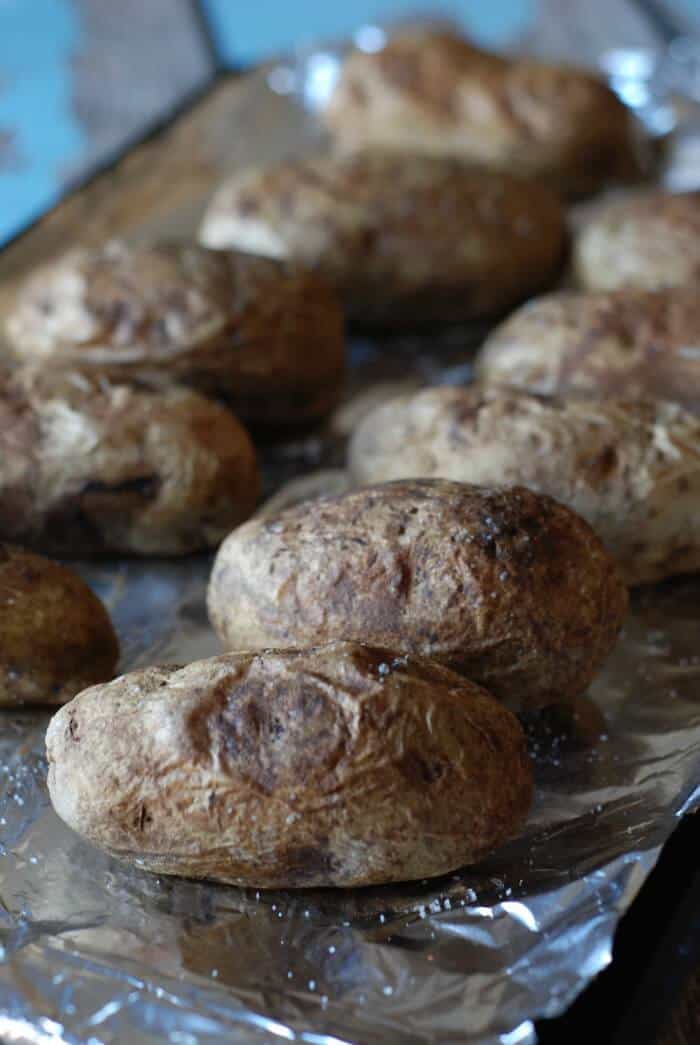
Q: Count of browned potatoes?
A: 10